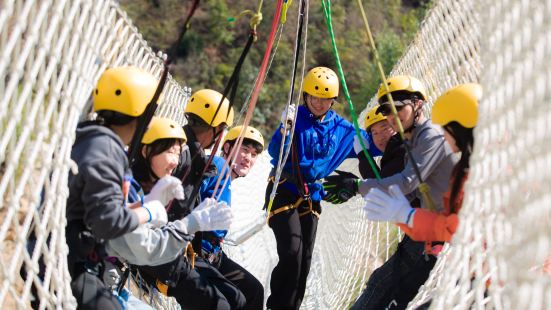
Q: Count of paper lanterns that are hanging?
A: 0